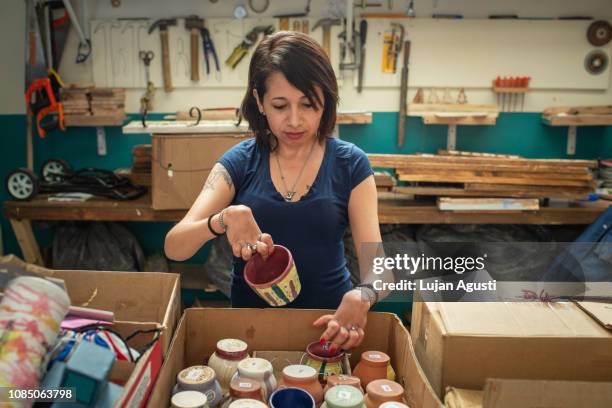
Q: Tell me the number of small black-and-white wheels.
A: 2